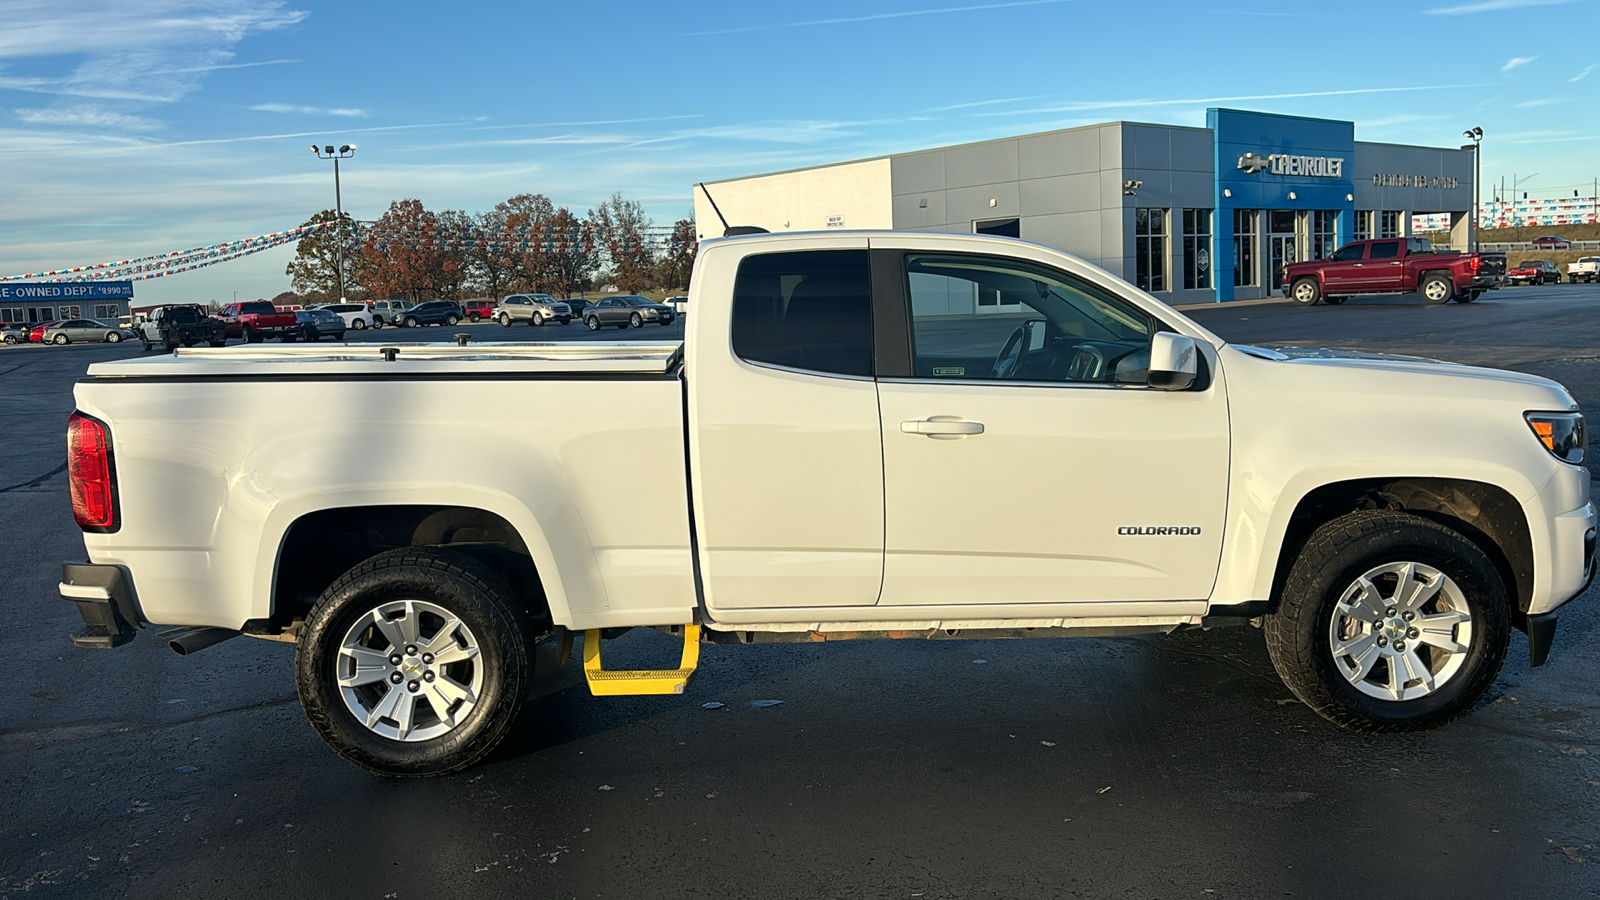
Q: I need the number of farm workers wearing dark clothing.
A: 0